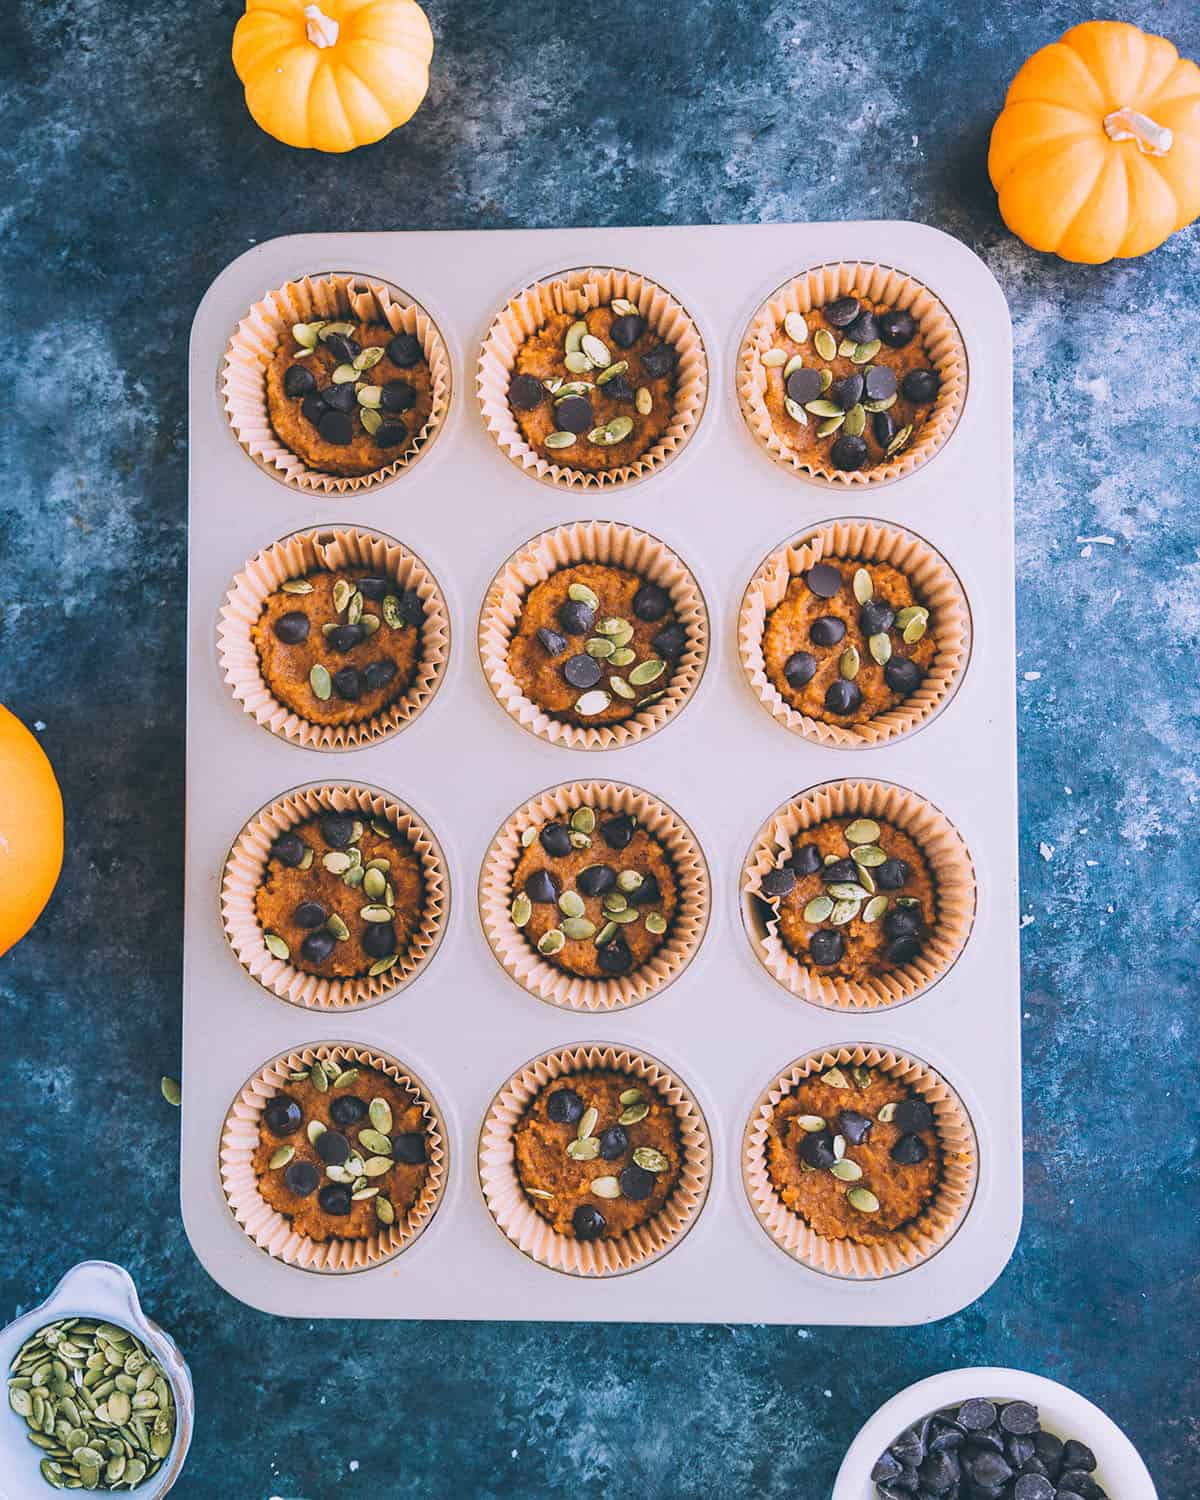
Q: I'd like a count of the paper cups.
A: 12